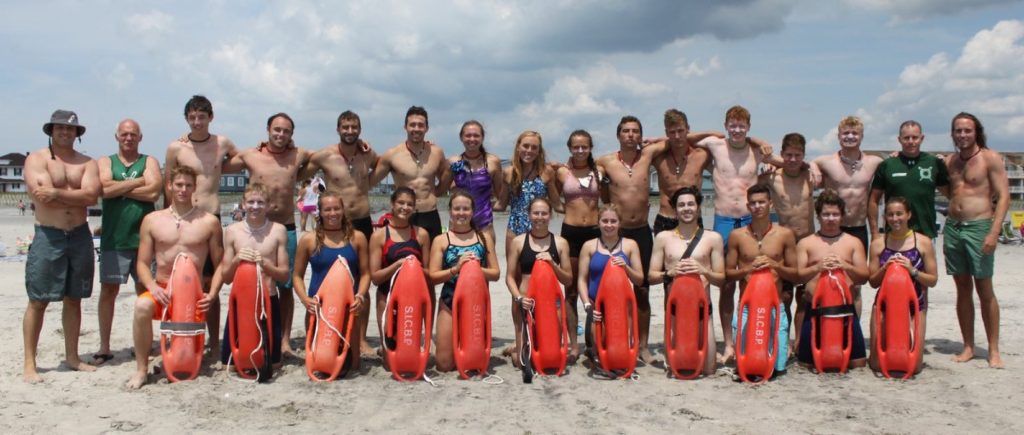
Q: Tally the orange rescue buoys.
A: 11